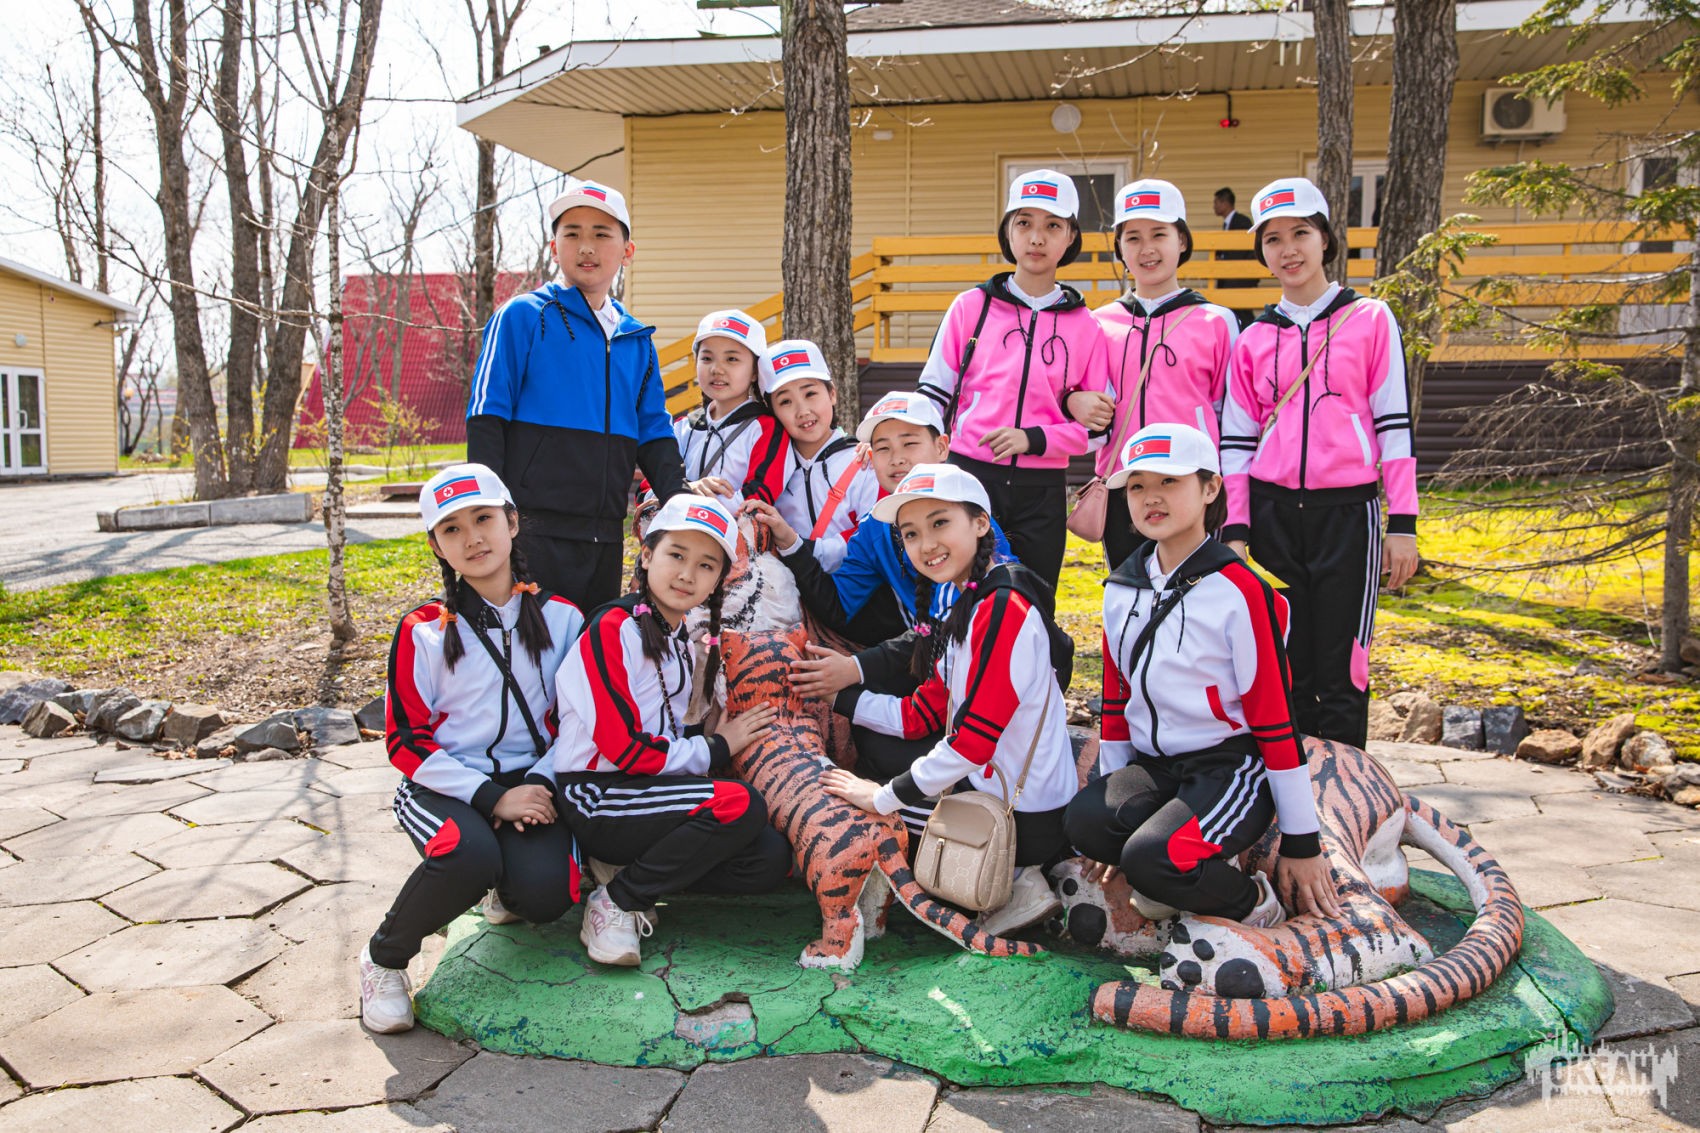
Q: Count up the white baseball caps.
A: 11